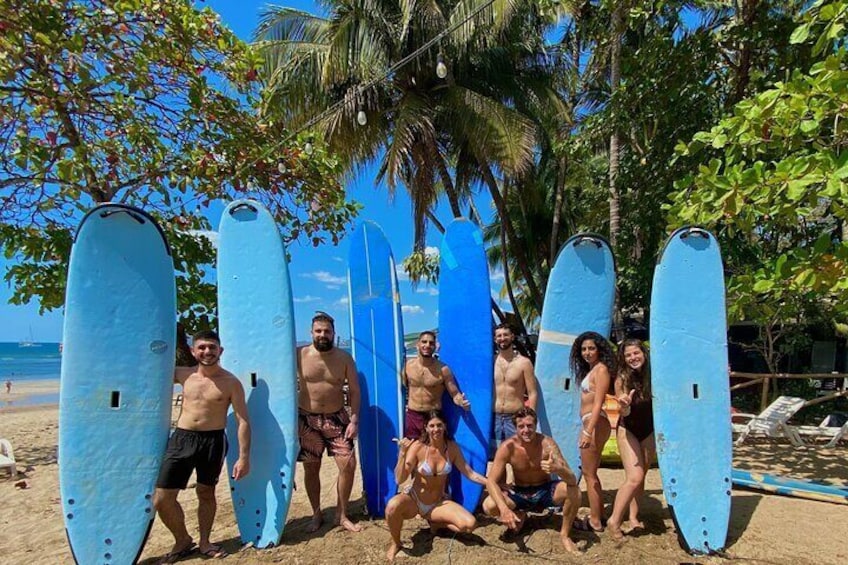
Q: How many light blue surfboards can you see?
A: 4